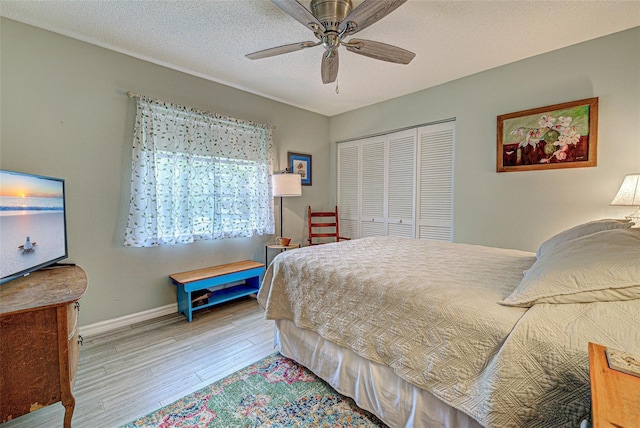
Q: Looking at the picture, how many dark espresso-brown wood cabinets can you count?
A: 0